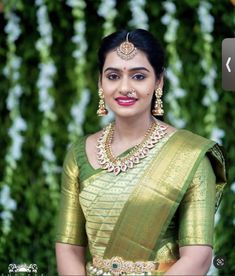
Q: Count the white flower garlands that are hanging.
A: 7